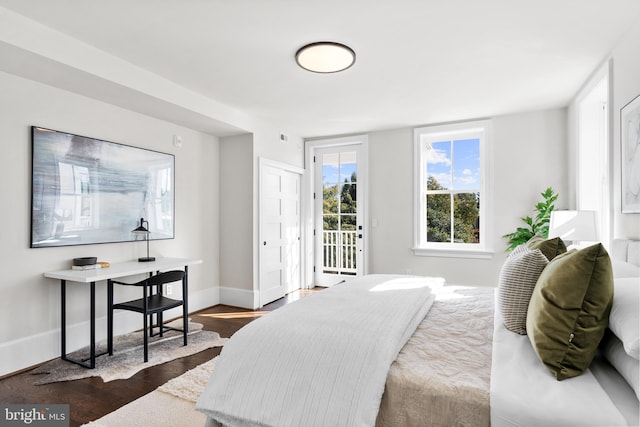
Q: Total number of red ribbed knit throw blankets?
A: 0